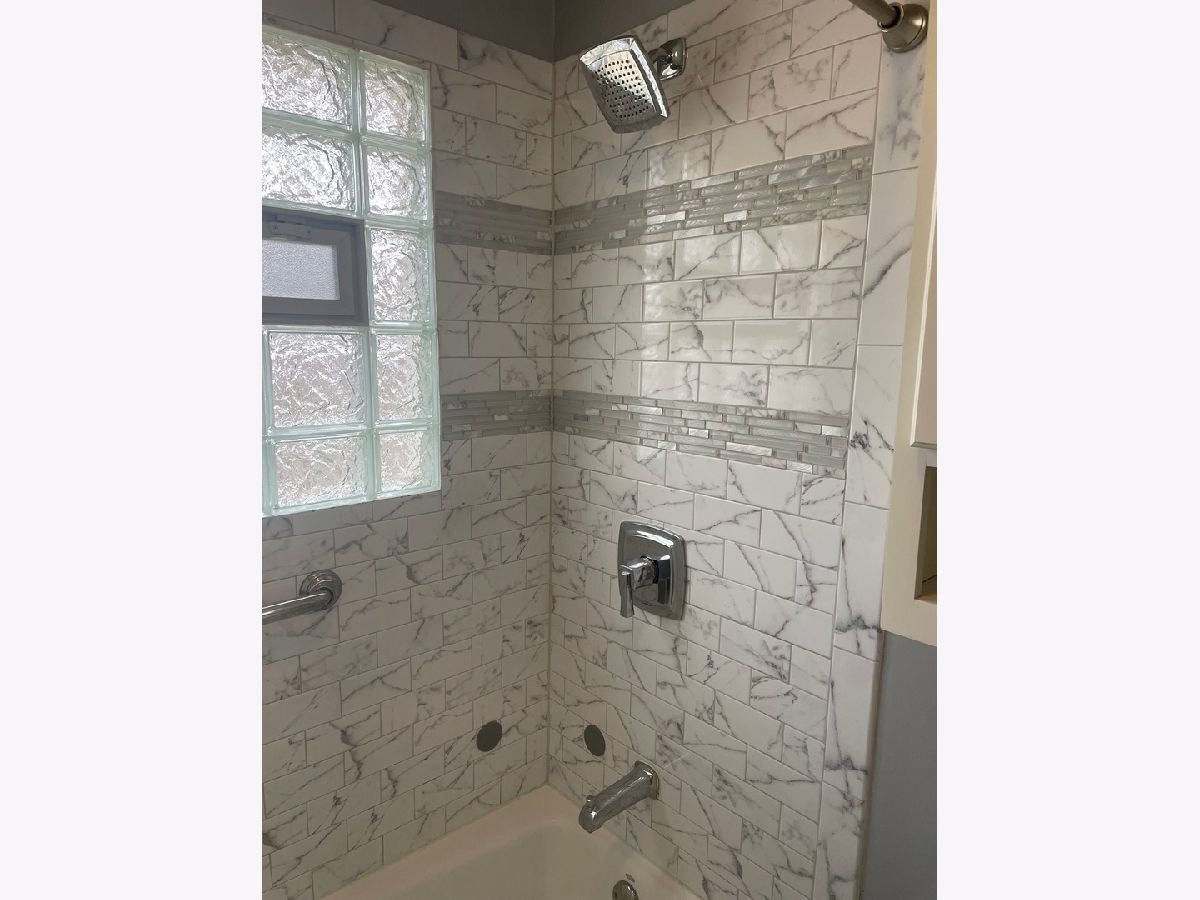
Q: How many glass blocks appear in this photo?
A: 9